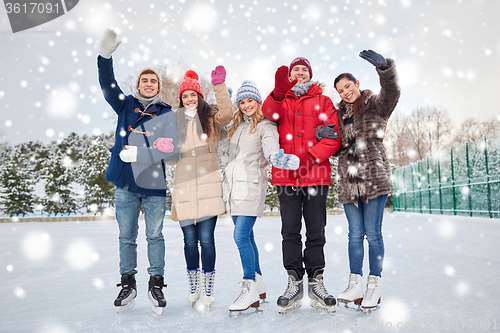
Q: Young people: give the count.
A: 5